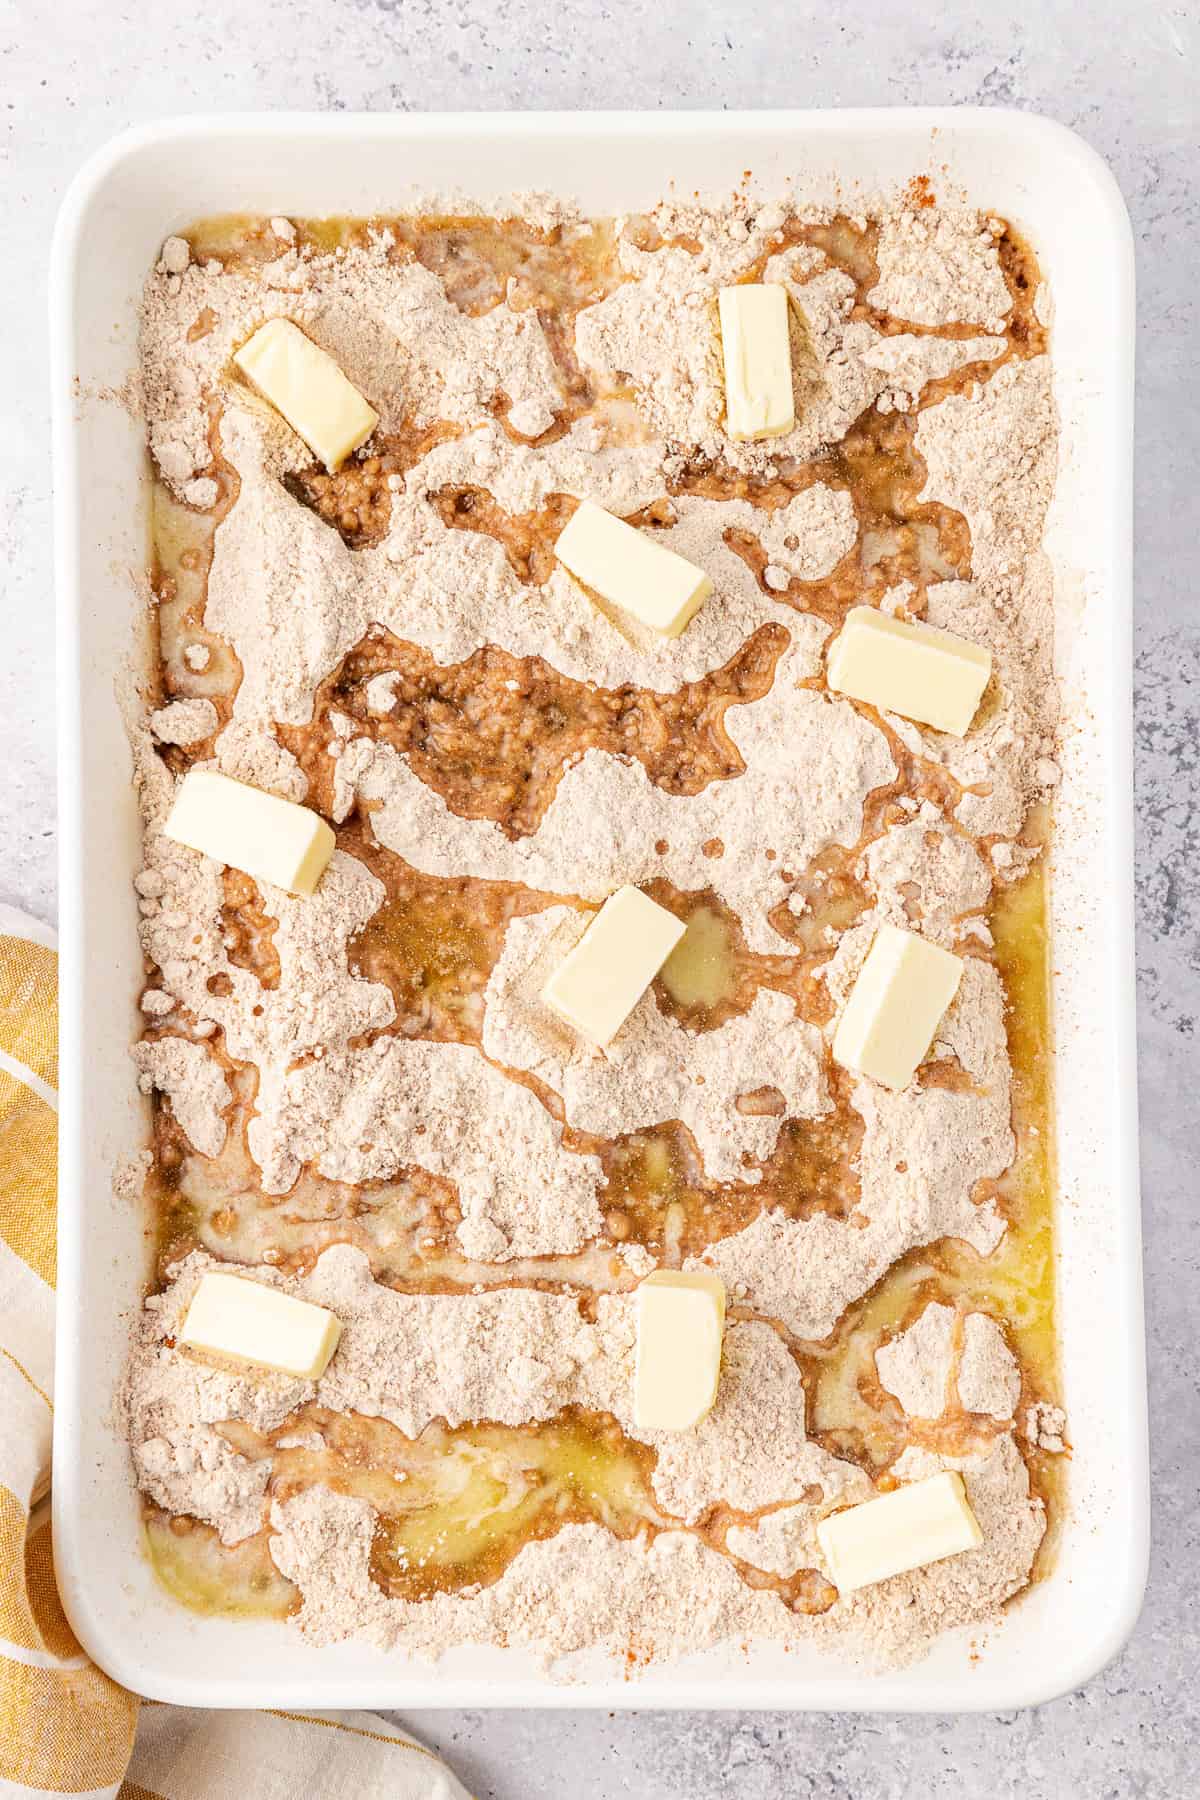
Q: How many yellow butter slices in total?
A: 10